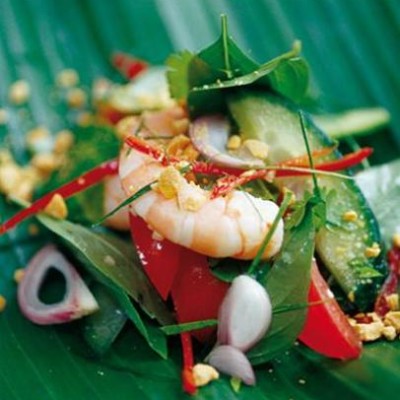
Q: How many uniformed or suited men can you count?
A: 0